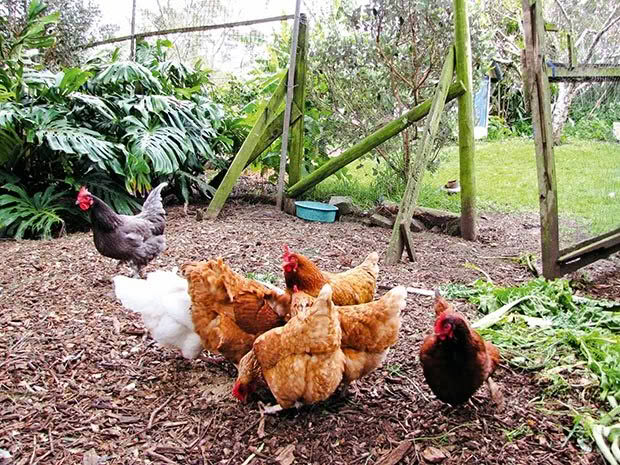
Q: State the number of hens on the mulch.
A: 7